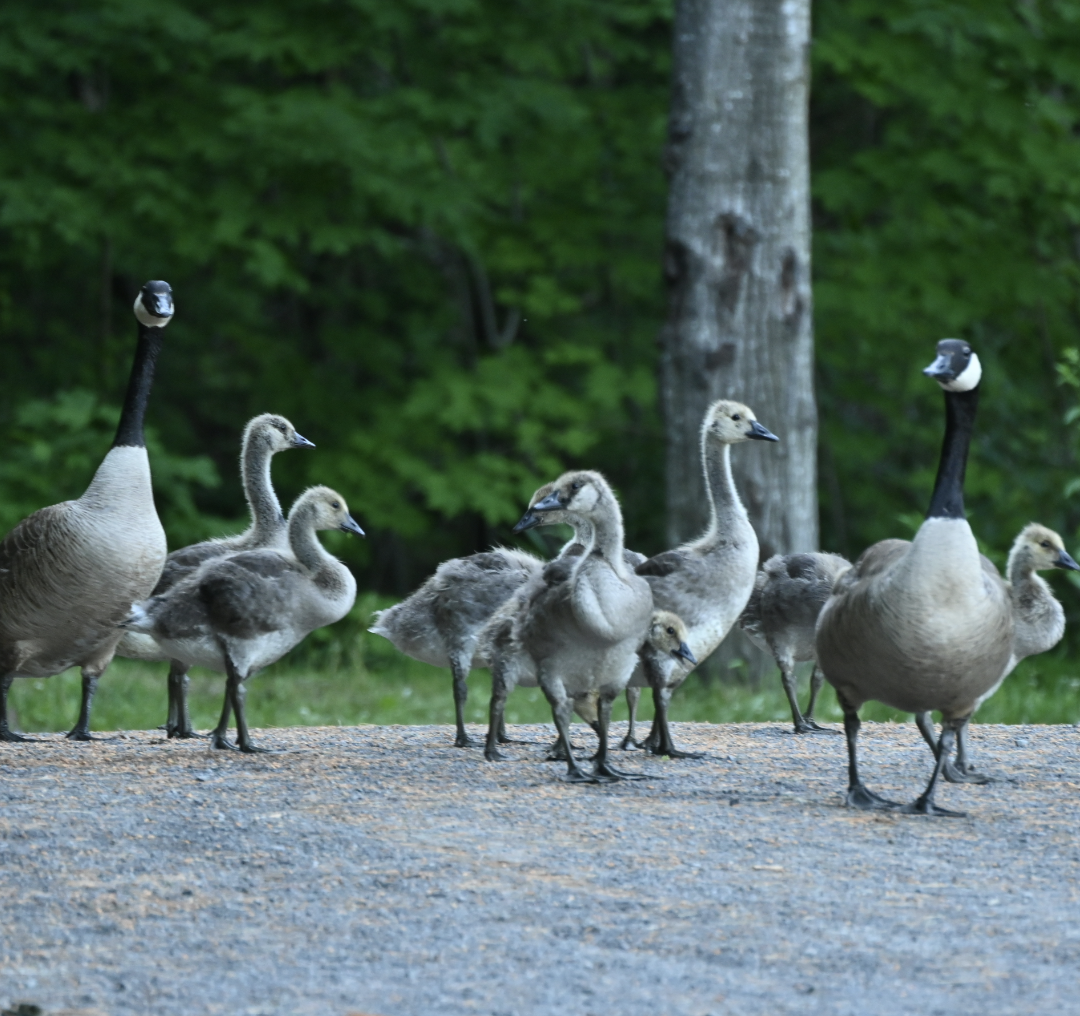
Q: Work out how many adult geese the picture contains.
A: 2